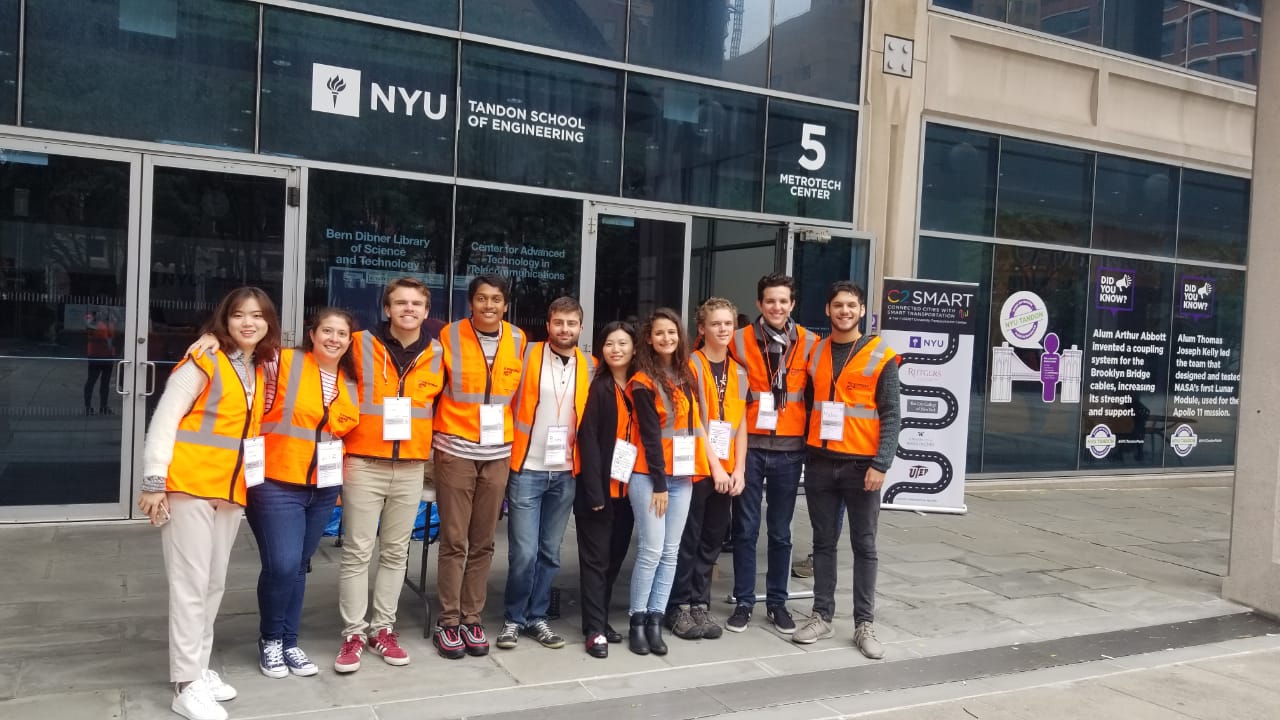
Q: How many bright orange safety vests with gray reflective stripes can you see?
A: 10